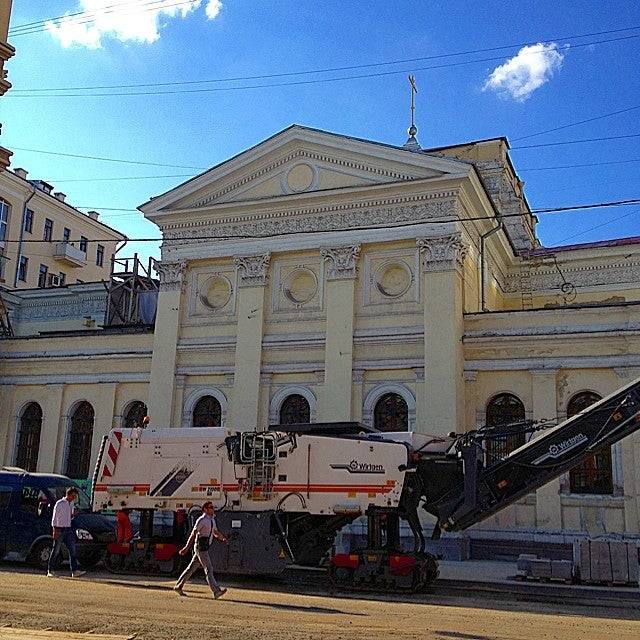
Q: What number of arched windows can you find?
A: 8